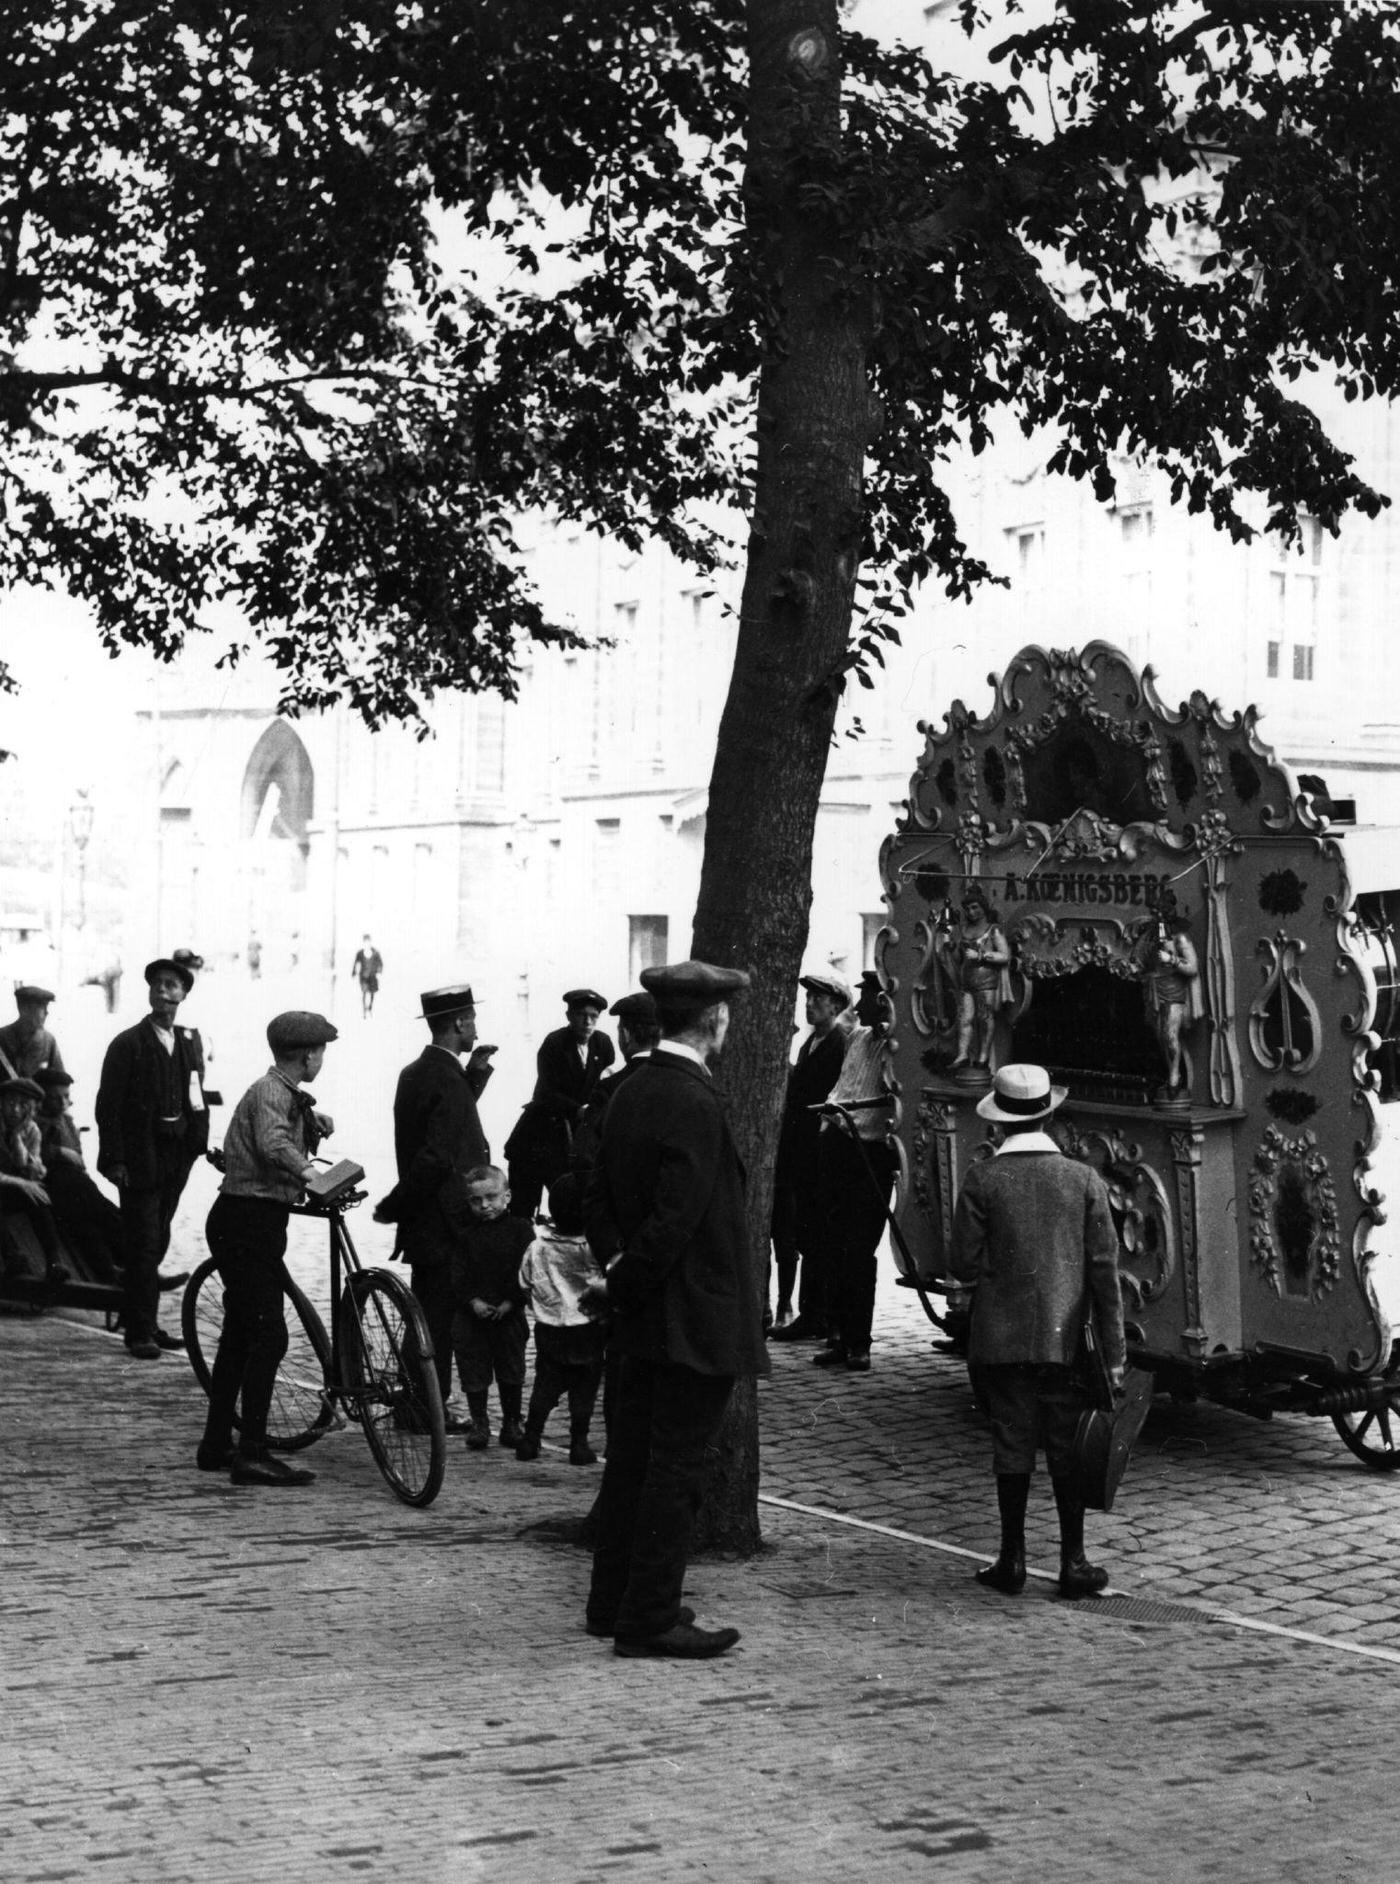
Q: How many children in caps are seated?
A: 2